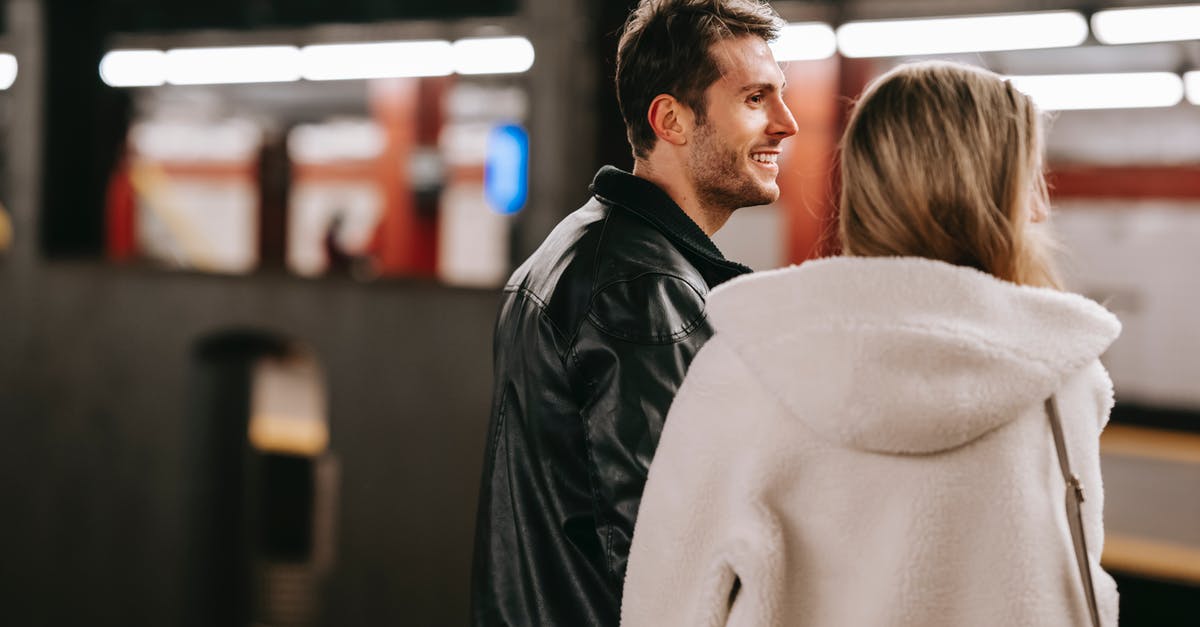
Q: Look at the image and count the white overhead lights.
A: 10